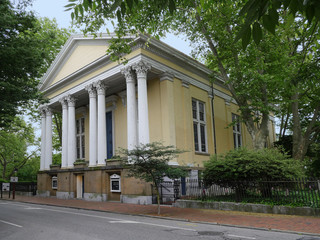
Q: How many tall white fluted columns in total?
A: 8